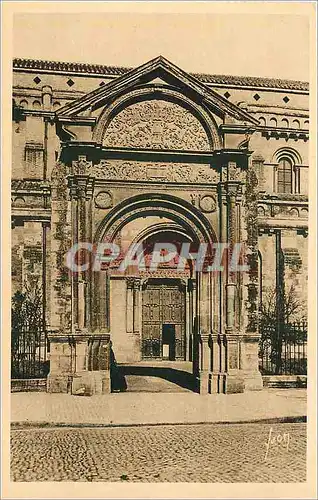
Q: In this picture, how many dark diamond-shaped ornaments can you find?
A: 6